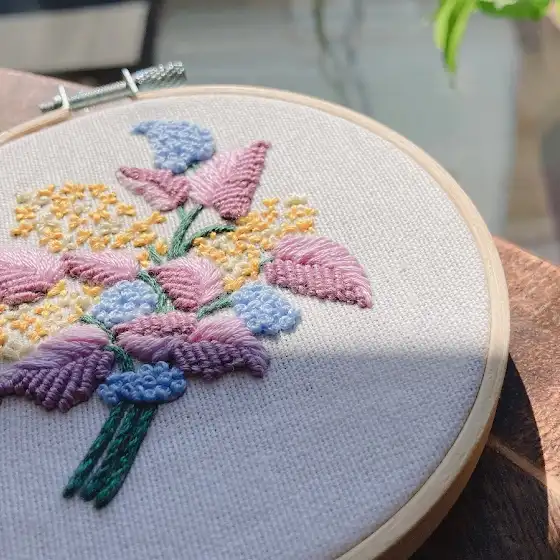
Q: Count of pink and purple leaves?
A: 9